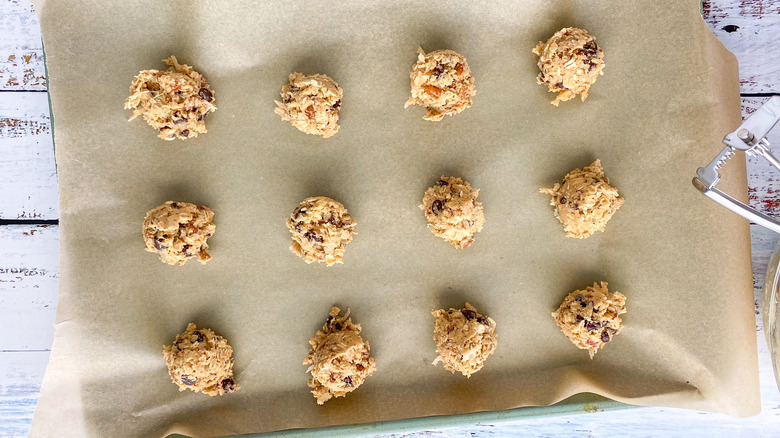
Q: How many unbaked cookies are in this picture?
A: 12